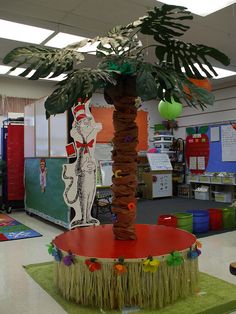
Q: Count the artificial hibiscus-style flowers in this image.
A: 10